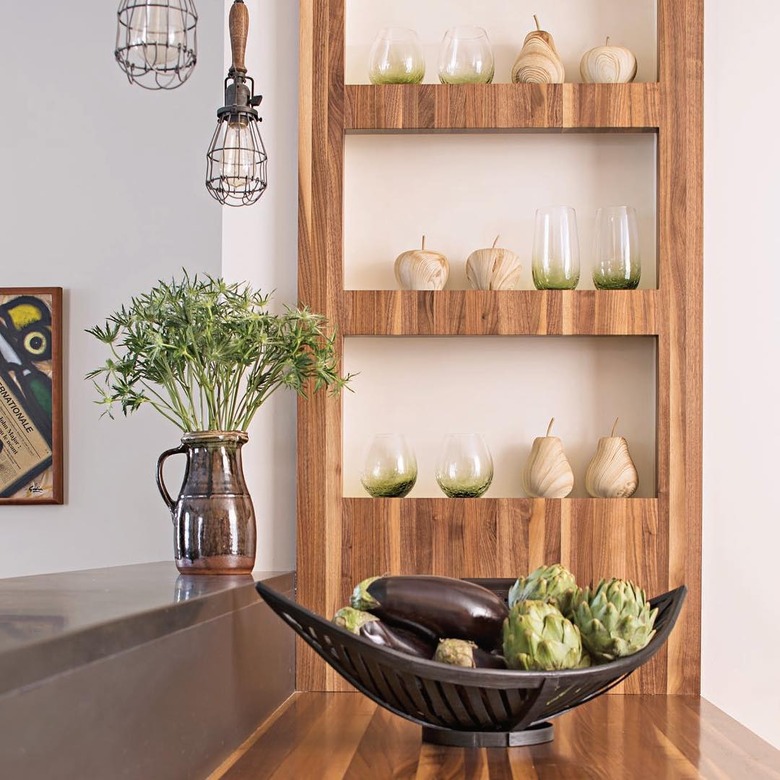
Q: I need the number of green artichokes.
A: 3